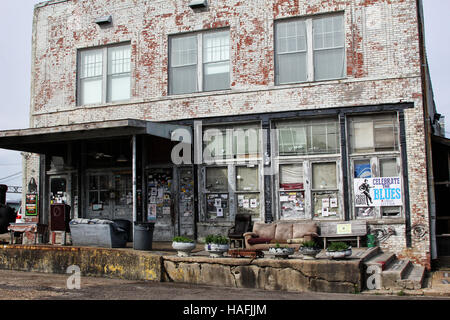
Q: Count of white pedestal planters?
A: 5